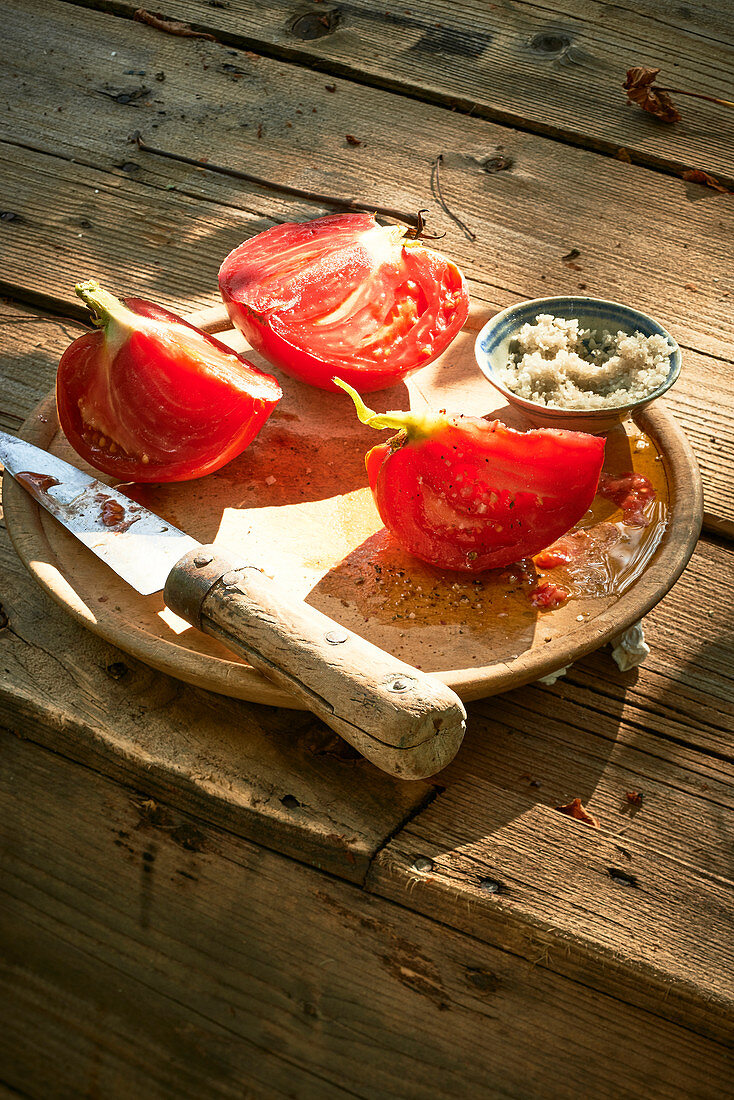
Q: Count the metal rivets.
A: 4